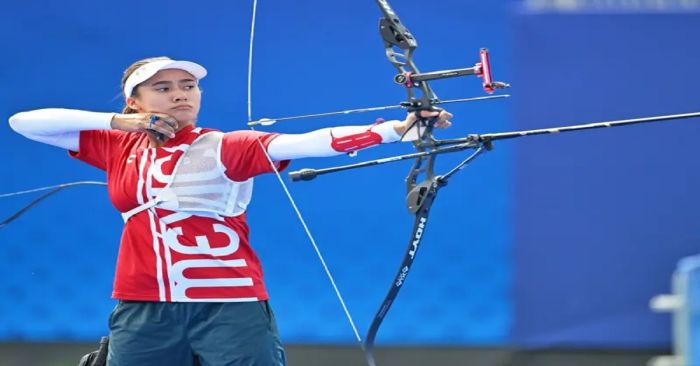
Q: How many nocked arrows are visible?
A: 1